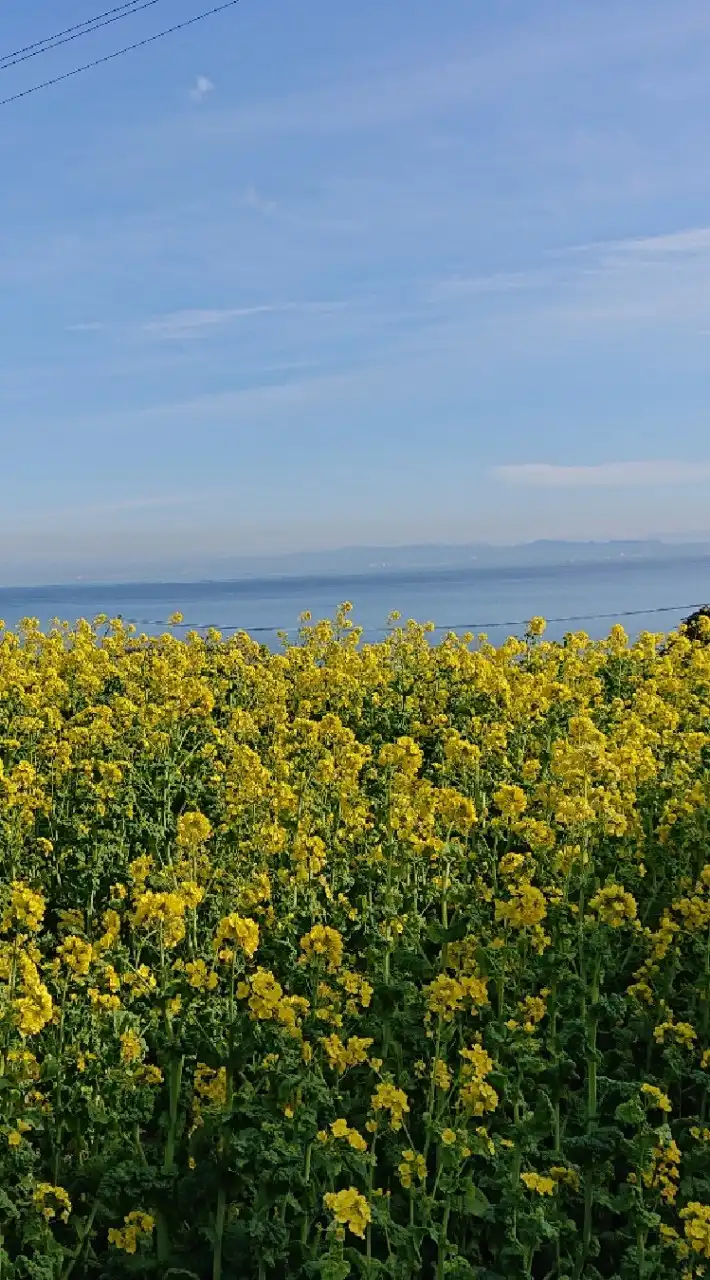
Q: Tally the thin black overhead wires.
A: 3